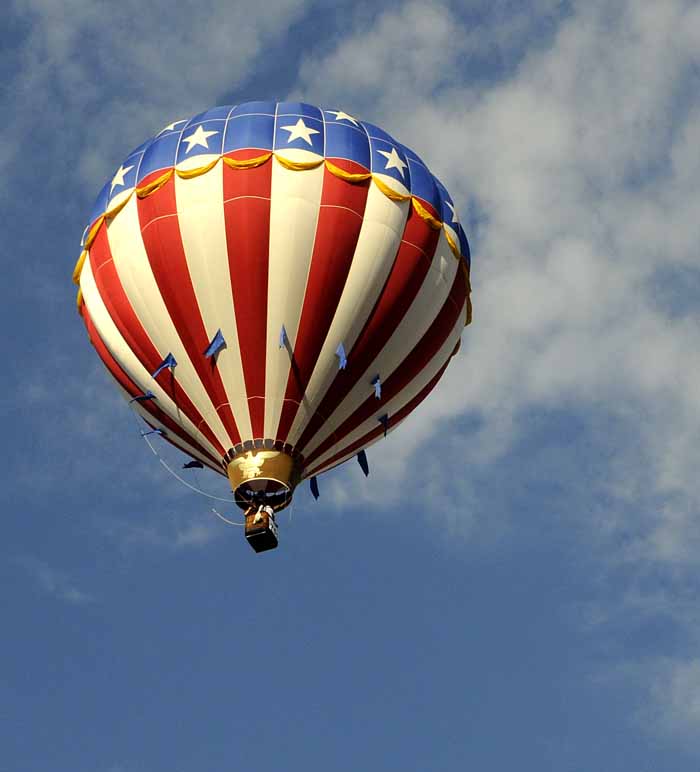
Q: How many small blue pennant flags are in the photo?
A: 11